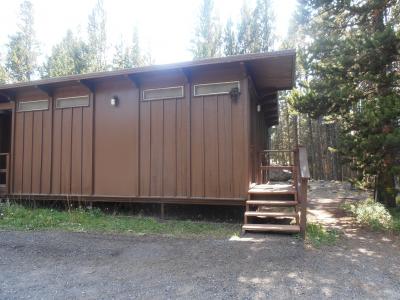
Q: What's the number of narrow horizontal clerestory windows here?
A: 4